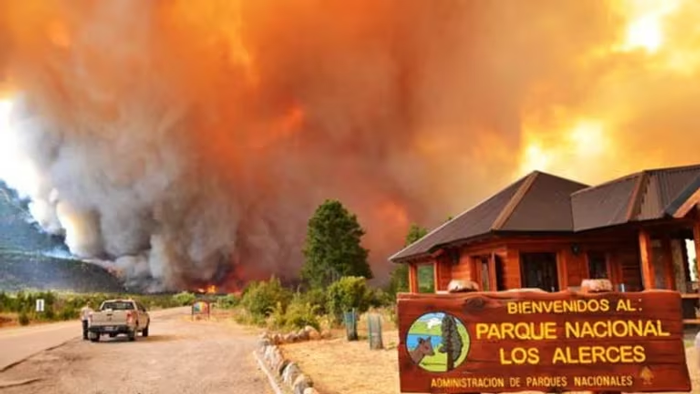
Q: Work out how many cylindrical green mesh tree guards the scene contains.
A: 2